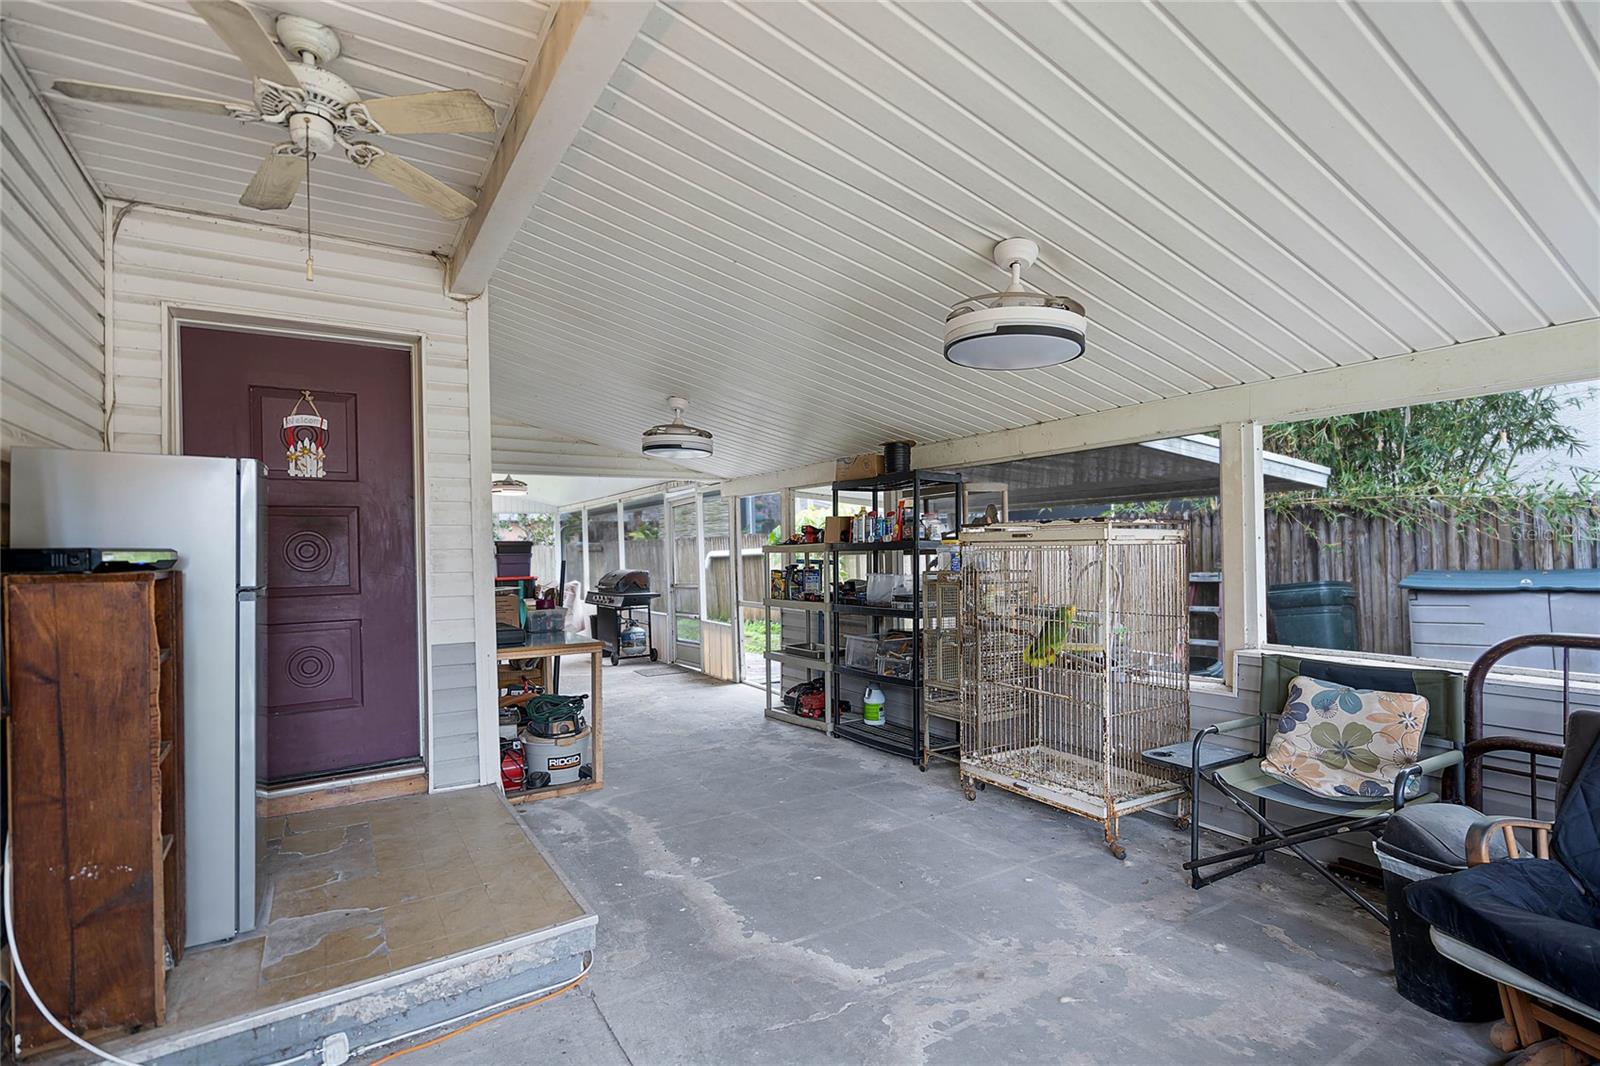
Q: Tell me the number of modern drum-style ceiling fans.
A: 3